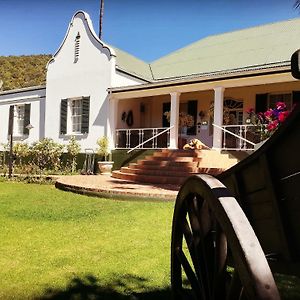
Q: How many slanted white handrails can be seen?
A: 2